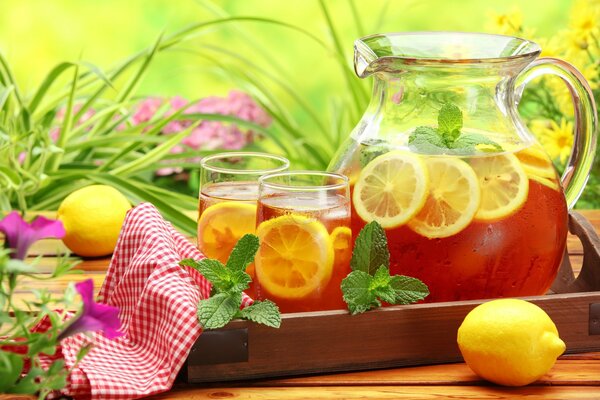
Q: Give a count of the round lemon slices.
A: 5